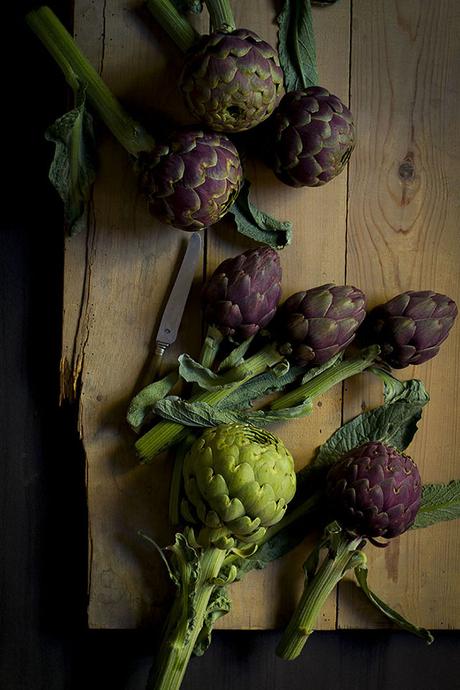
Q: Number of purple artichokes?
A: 7